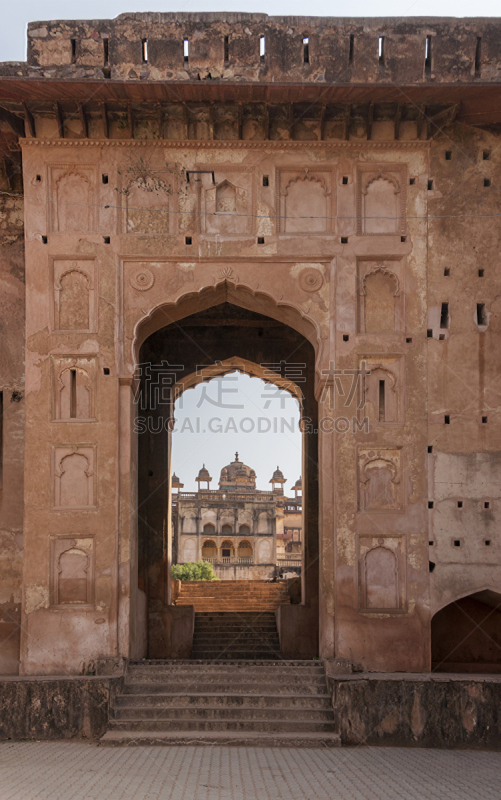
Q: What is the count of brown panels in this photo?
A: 13